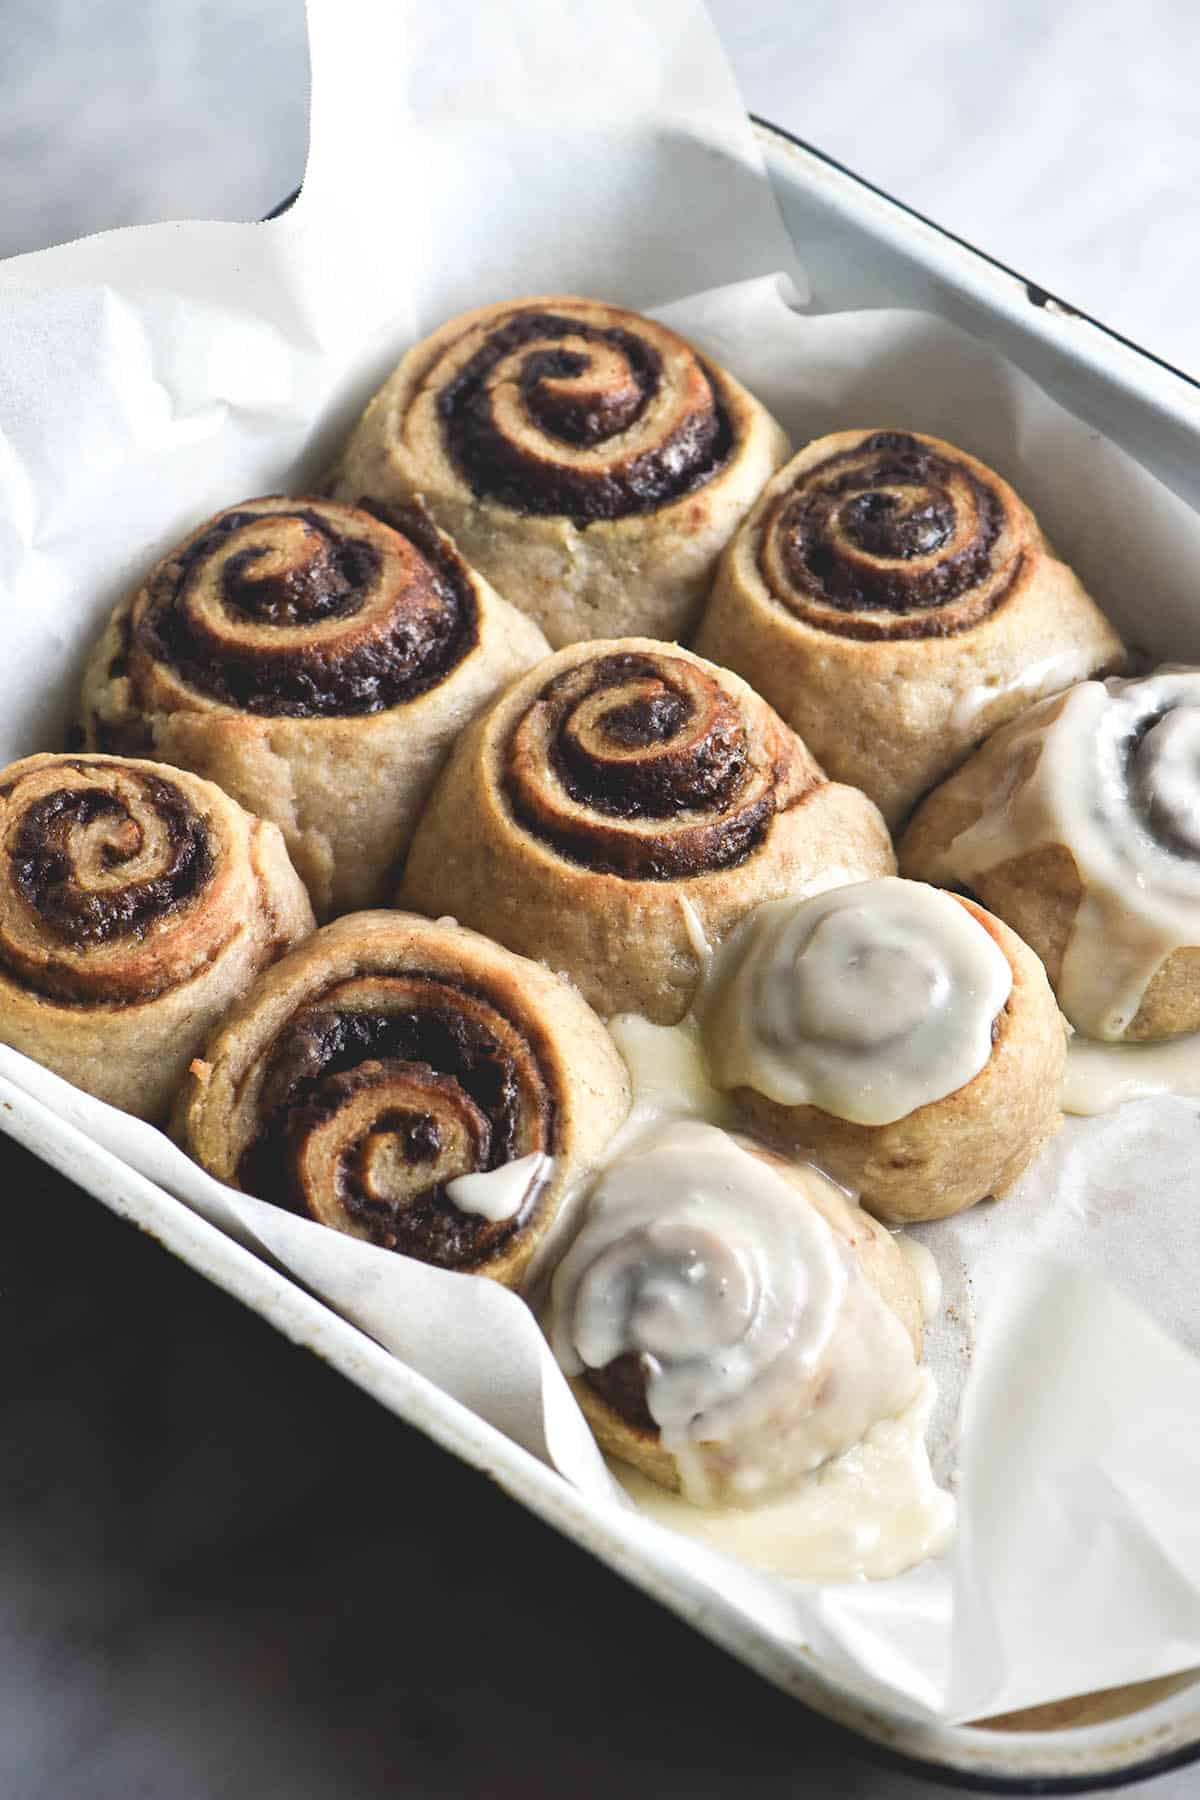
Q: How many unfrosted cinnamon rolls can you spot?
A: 6